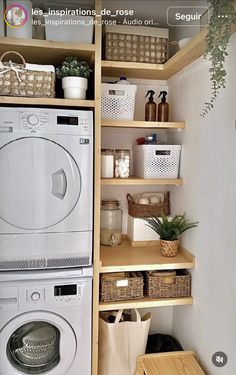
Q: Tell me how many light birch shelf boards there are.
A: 7